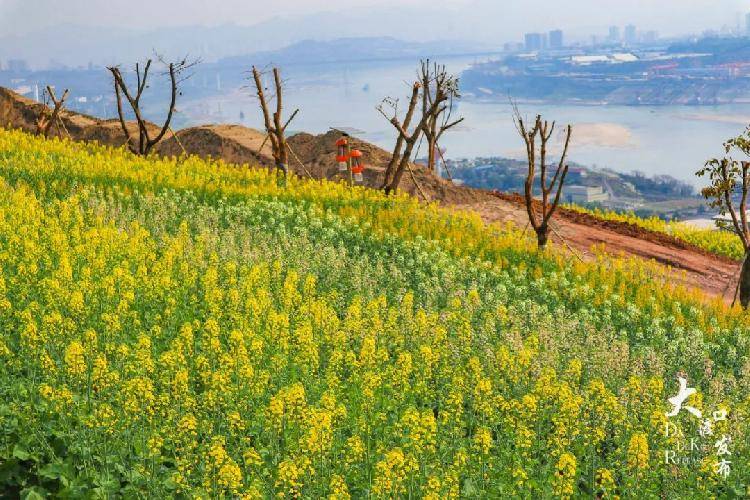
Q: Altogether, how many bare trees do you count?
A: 6